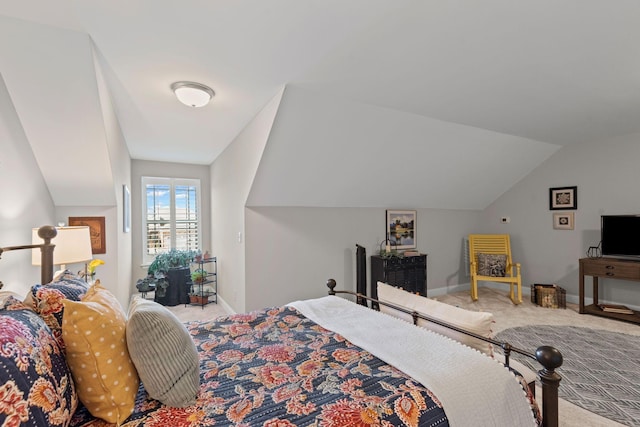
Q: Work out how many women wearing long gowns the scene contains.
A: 0